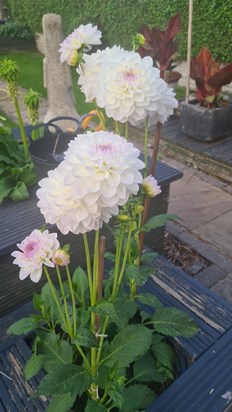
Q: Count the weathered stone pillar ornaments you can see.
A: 1